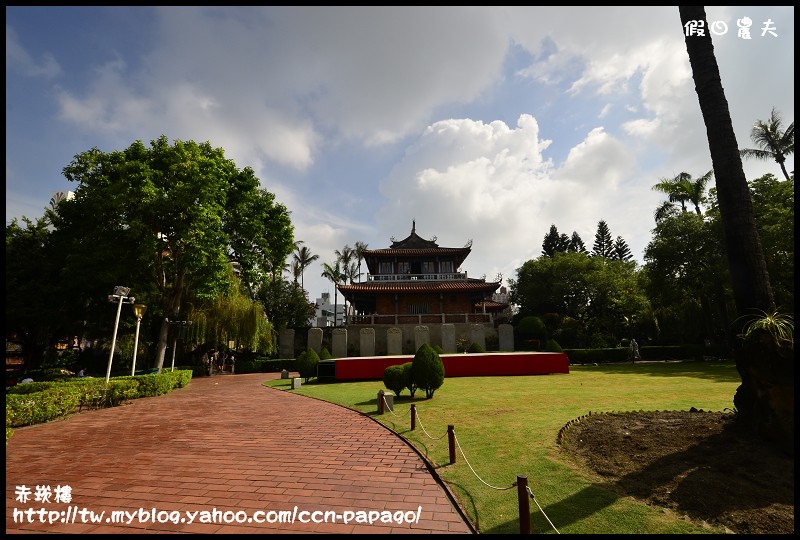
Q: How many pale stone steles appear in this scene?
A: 9